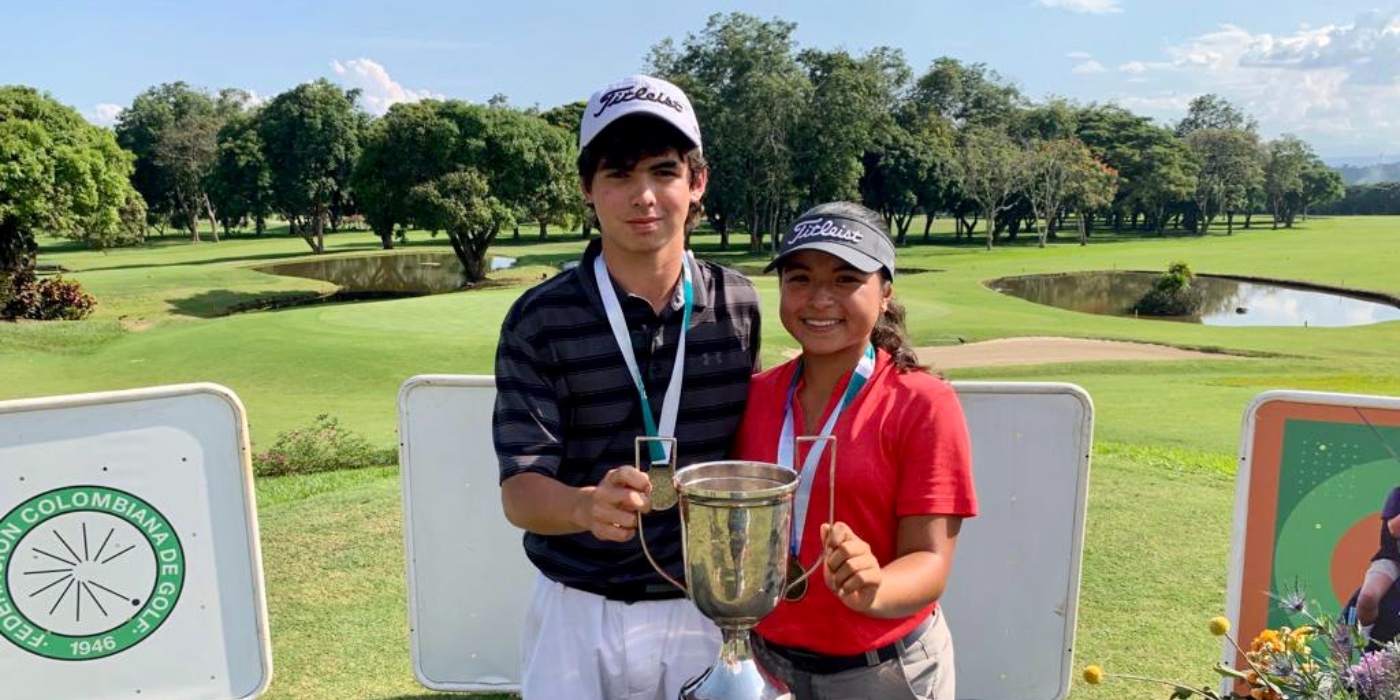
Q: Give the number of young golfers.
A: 2